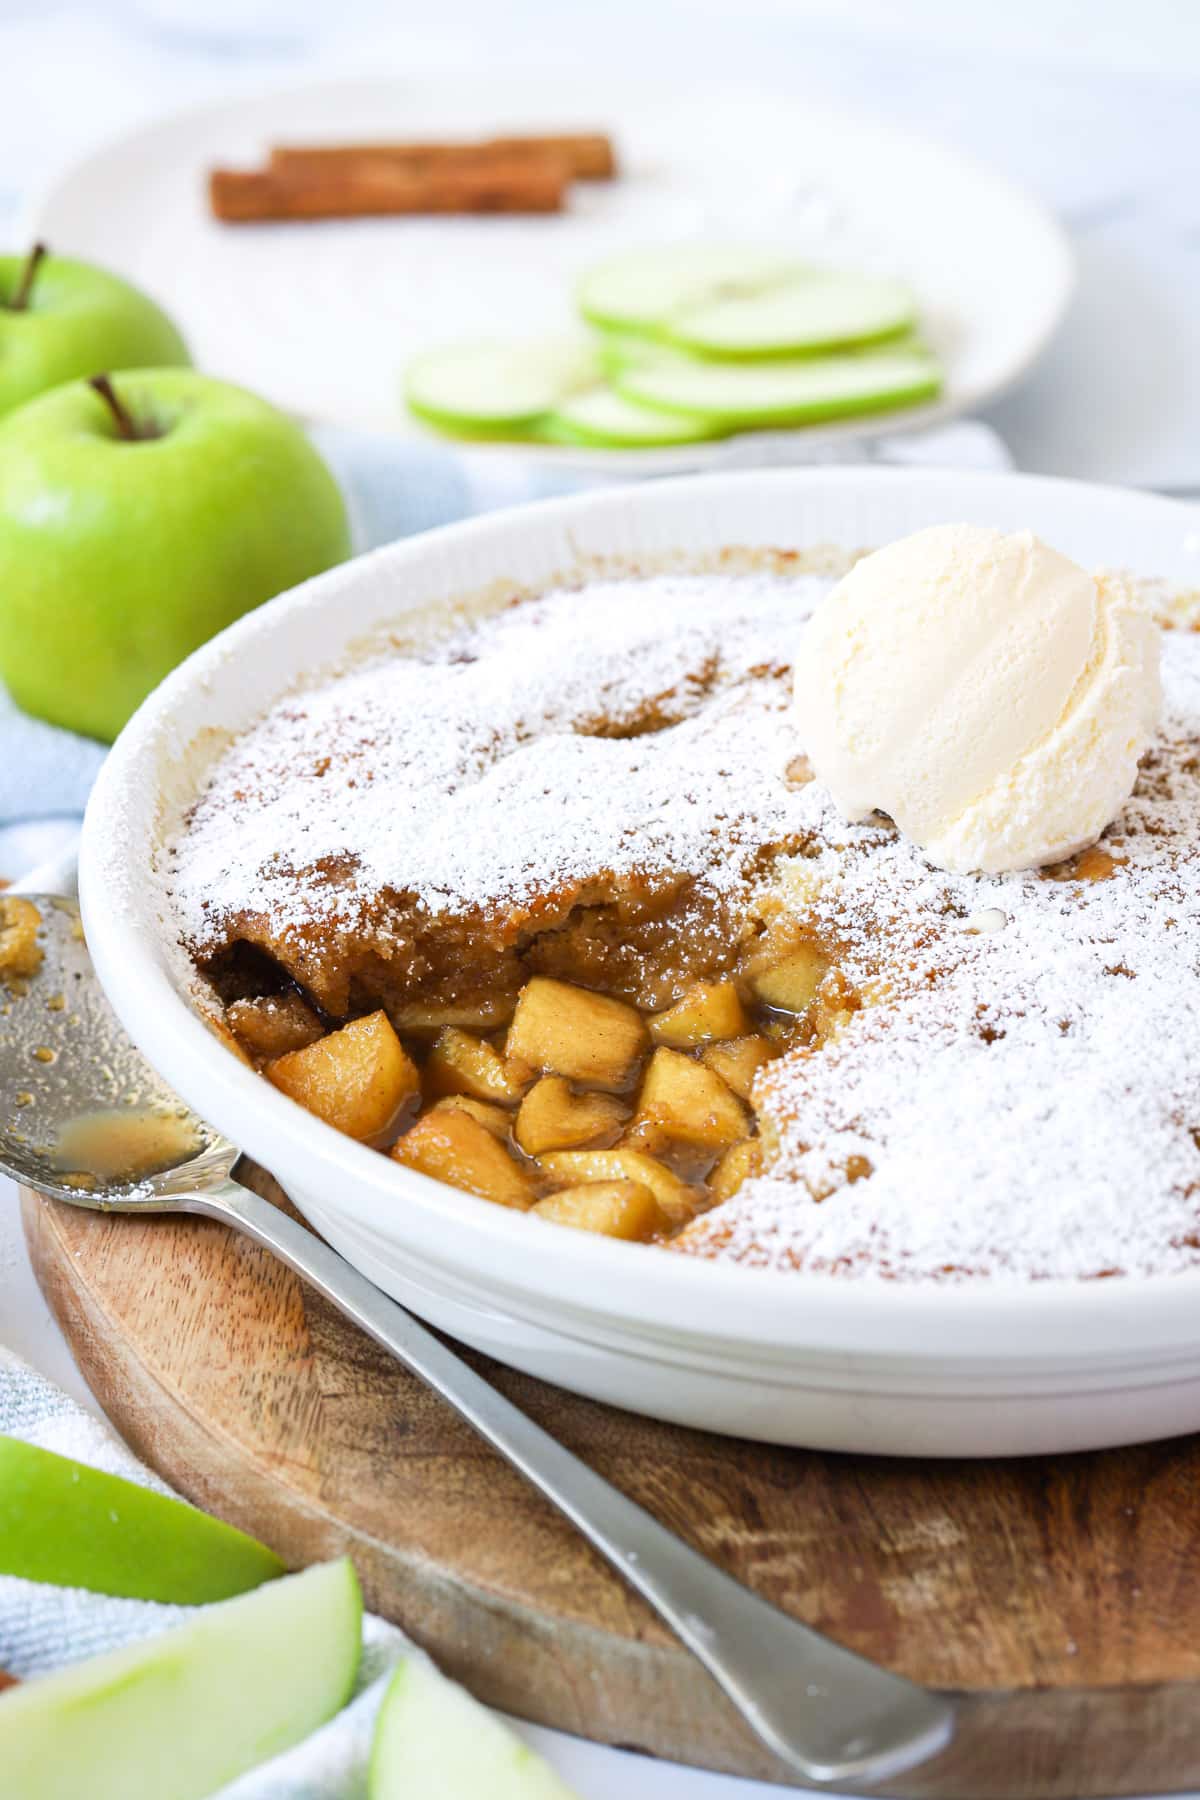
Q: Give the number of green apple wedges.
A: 3